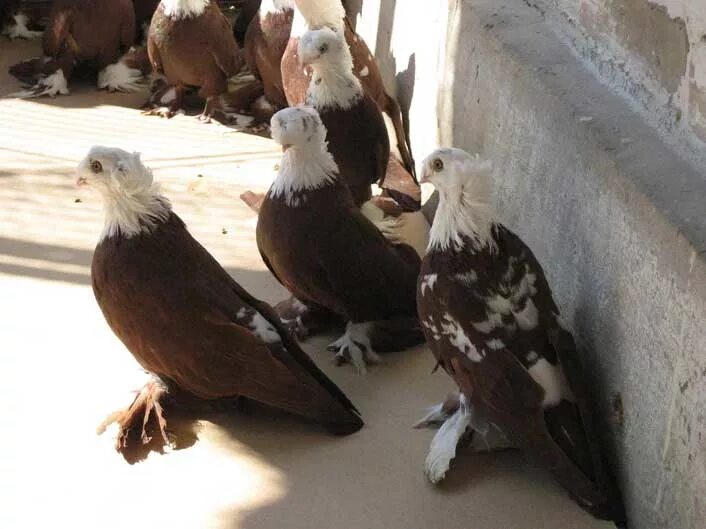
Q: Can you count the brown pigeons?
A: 8